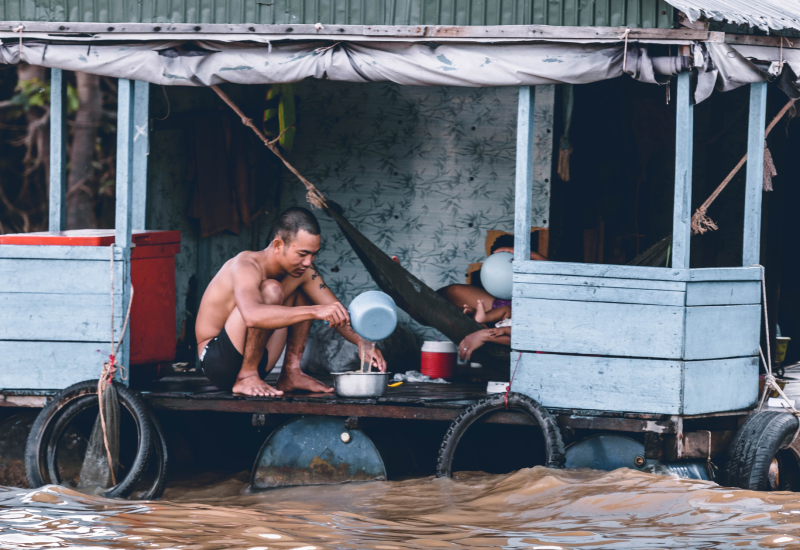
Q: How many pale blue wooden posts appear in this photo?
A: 6